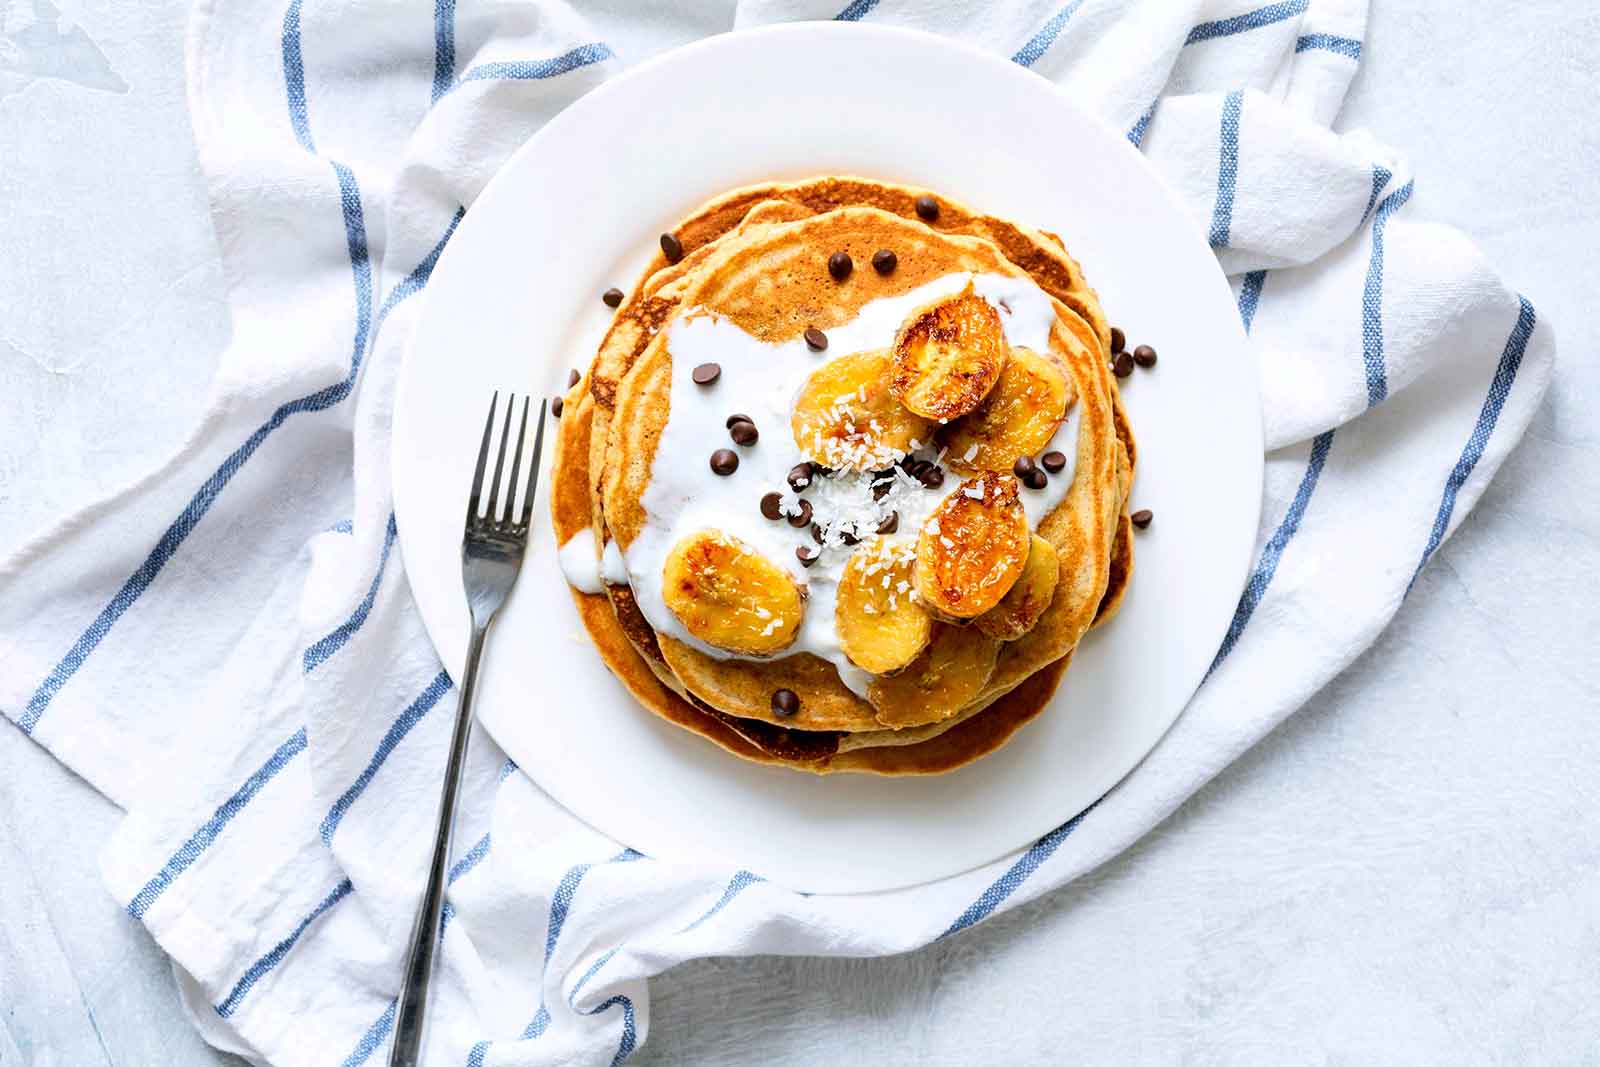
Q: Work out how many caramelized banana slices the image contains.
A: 8